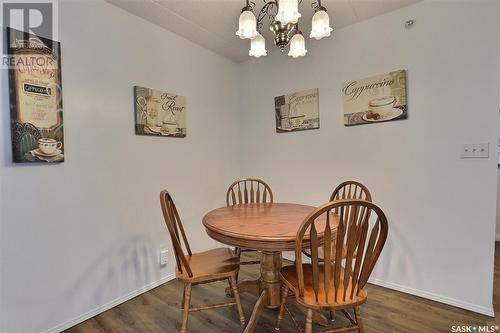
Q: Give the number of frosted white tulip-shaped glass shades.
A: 5